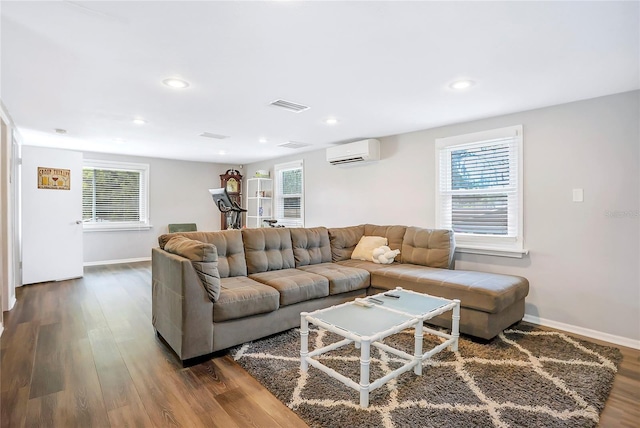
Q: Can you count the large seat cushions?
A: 4